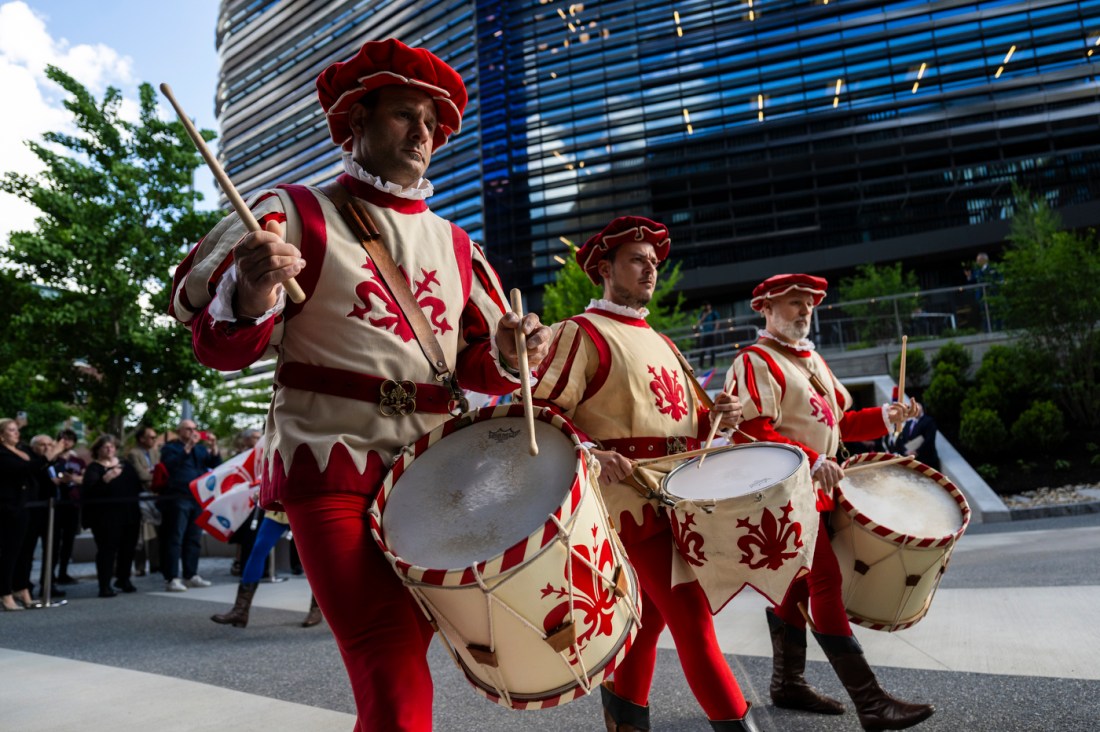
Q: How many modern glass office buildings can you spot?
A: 1